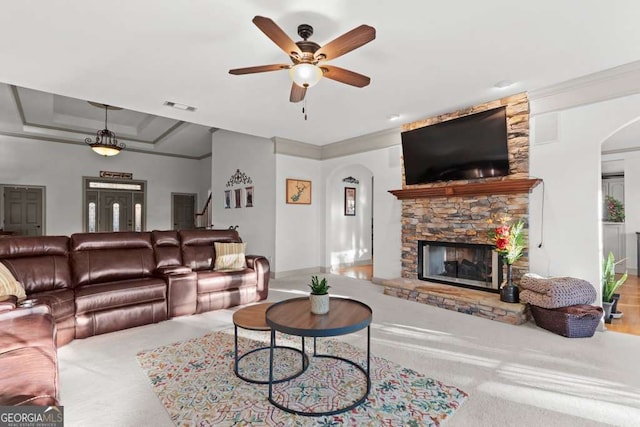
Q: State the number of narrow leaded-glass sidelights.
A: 2